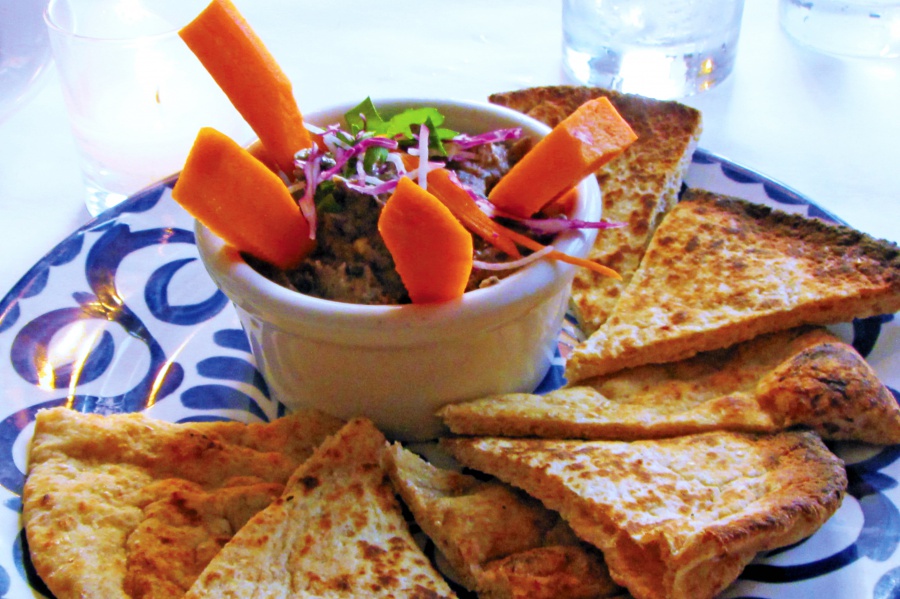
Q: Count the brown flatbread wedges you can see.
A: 7